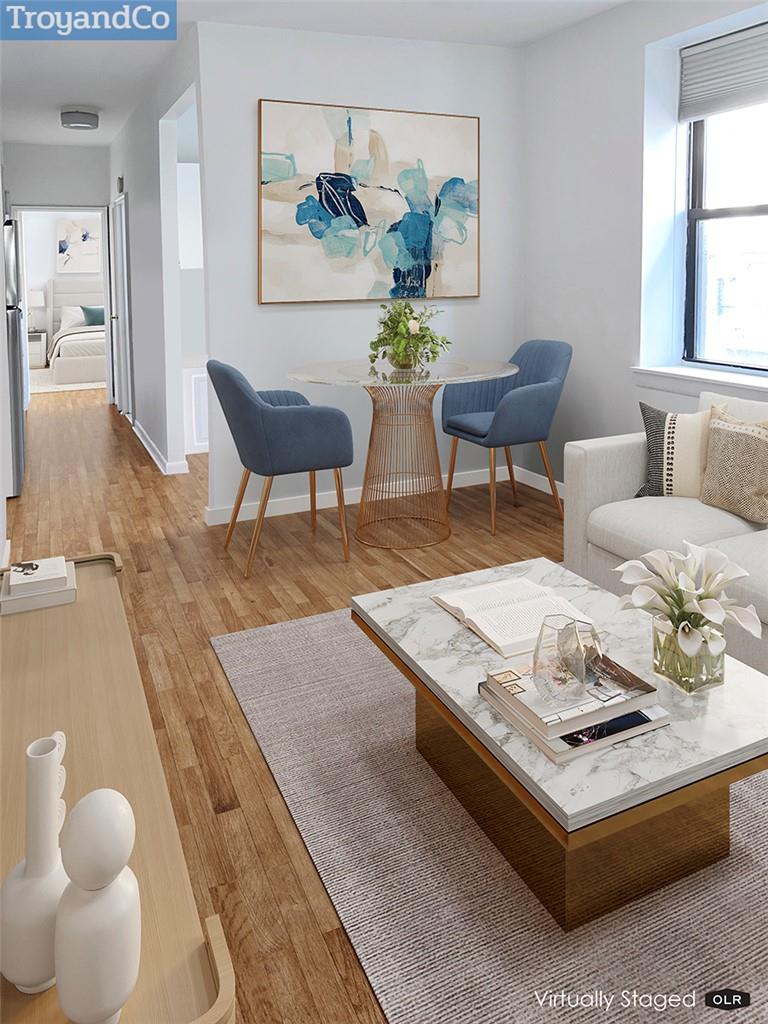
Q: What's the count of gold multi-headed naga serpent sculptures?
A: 0